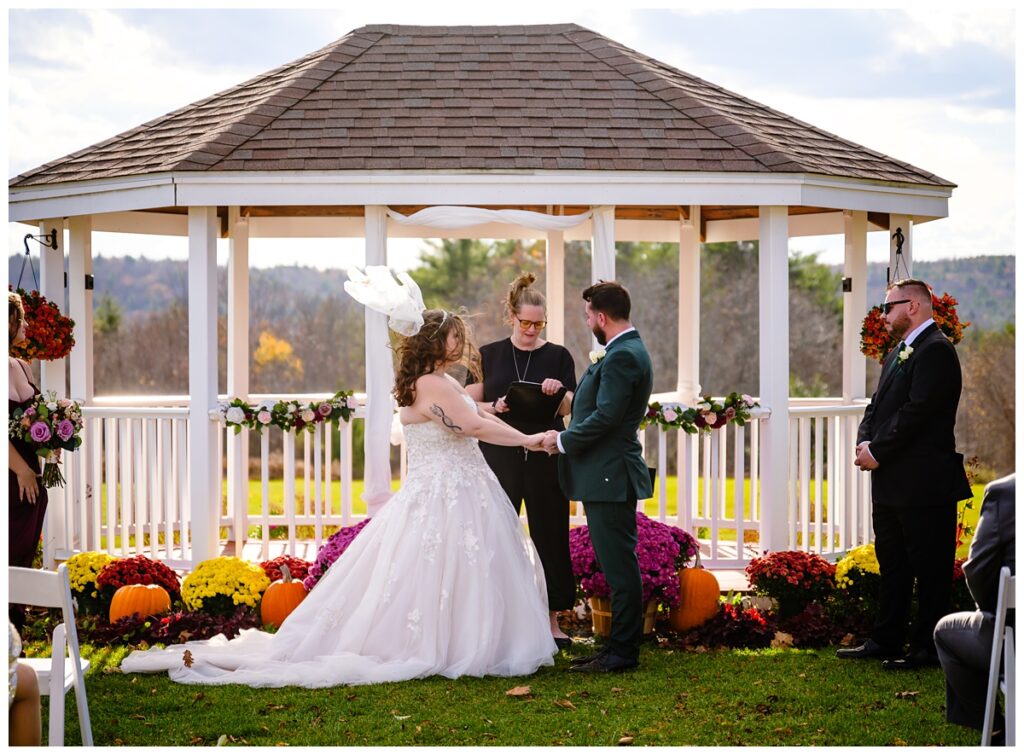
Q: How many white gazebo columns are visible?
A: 11